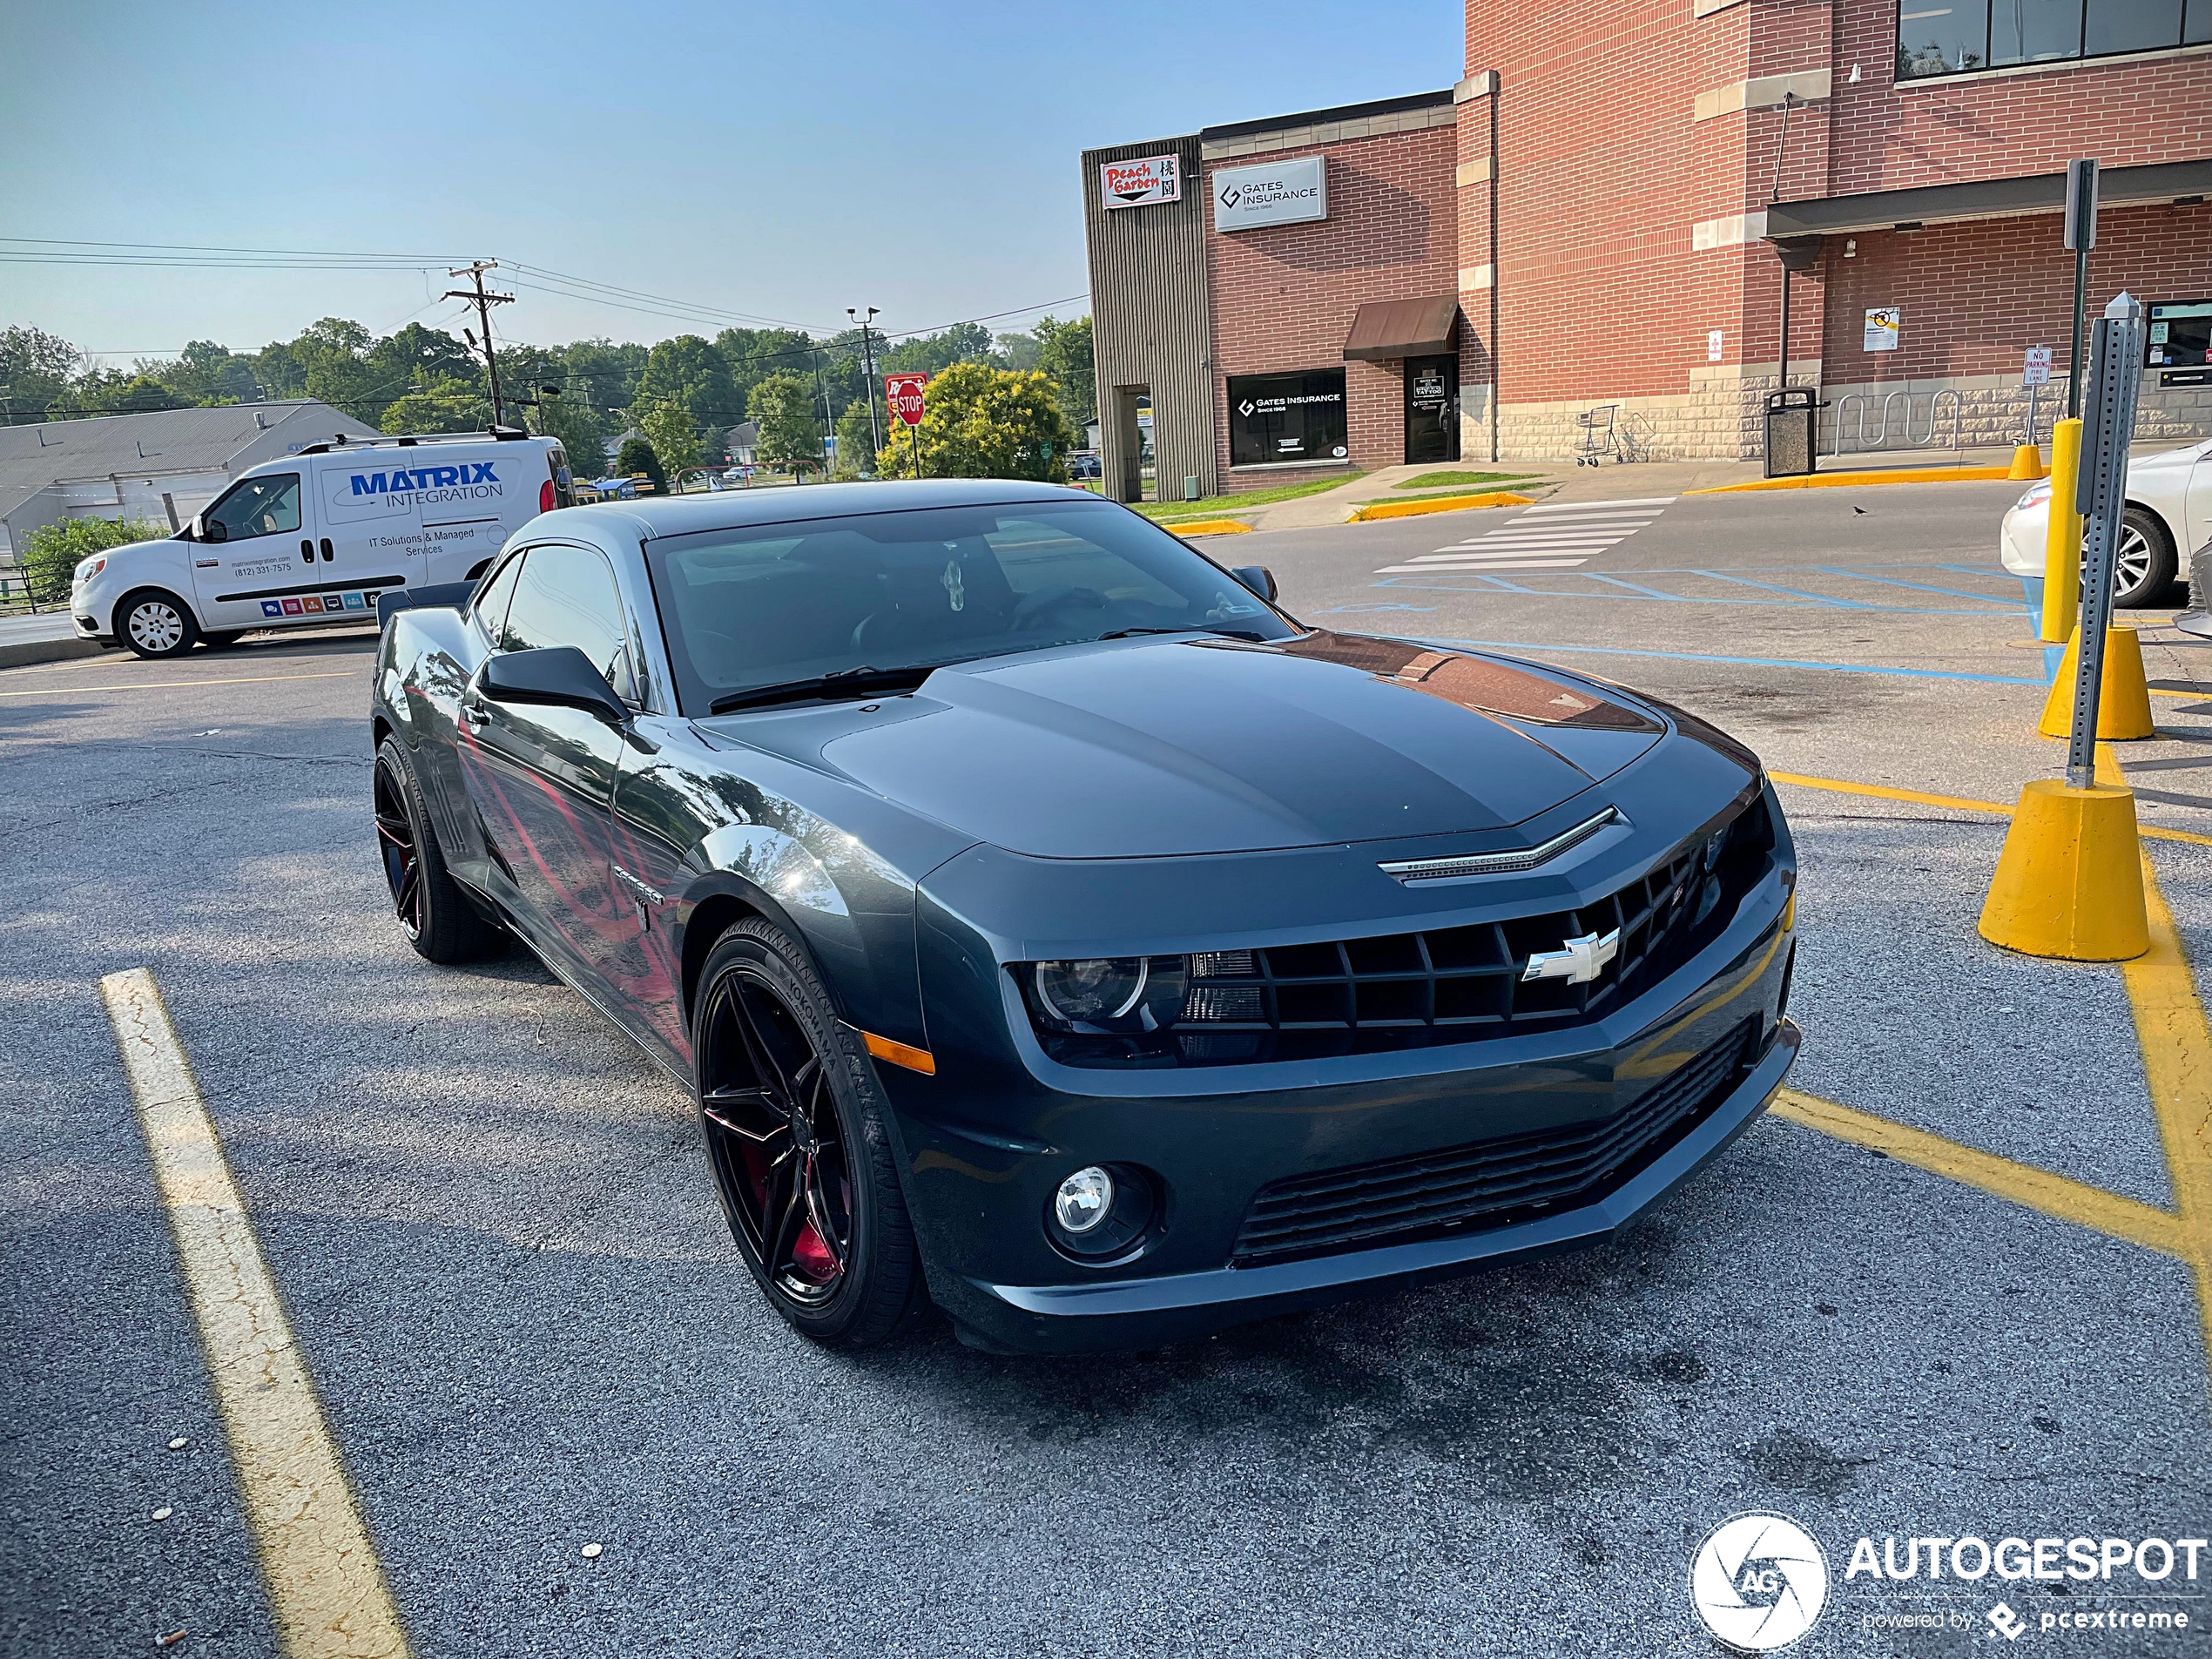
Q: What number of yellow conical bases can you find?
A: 3